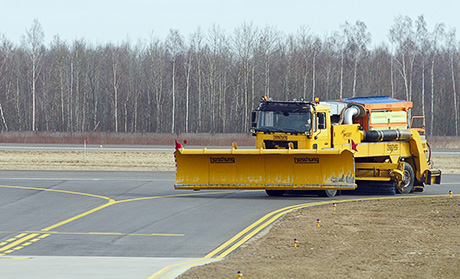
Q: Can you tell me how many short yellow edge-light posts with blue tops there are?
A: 5